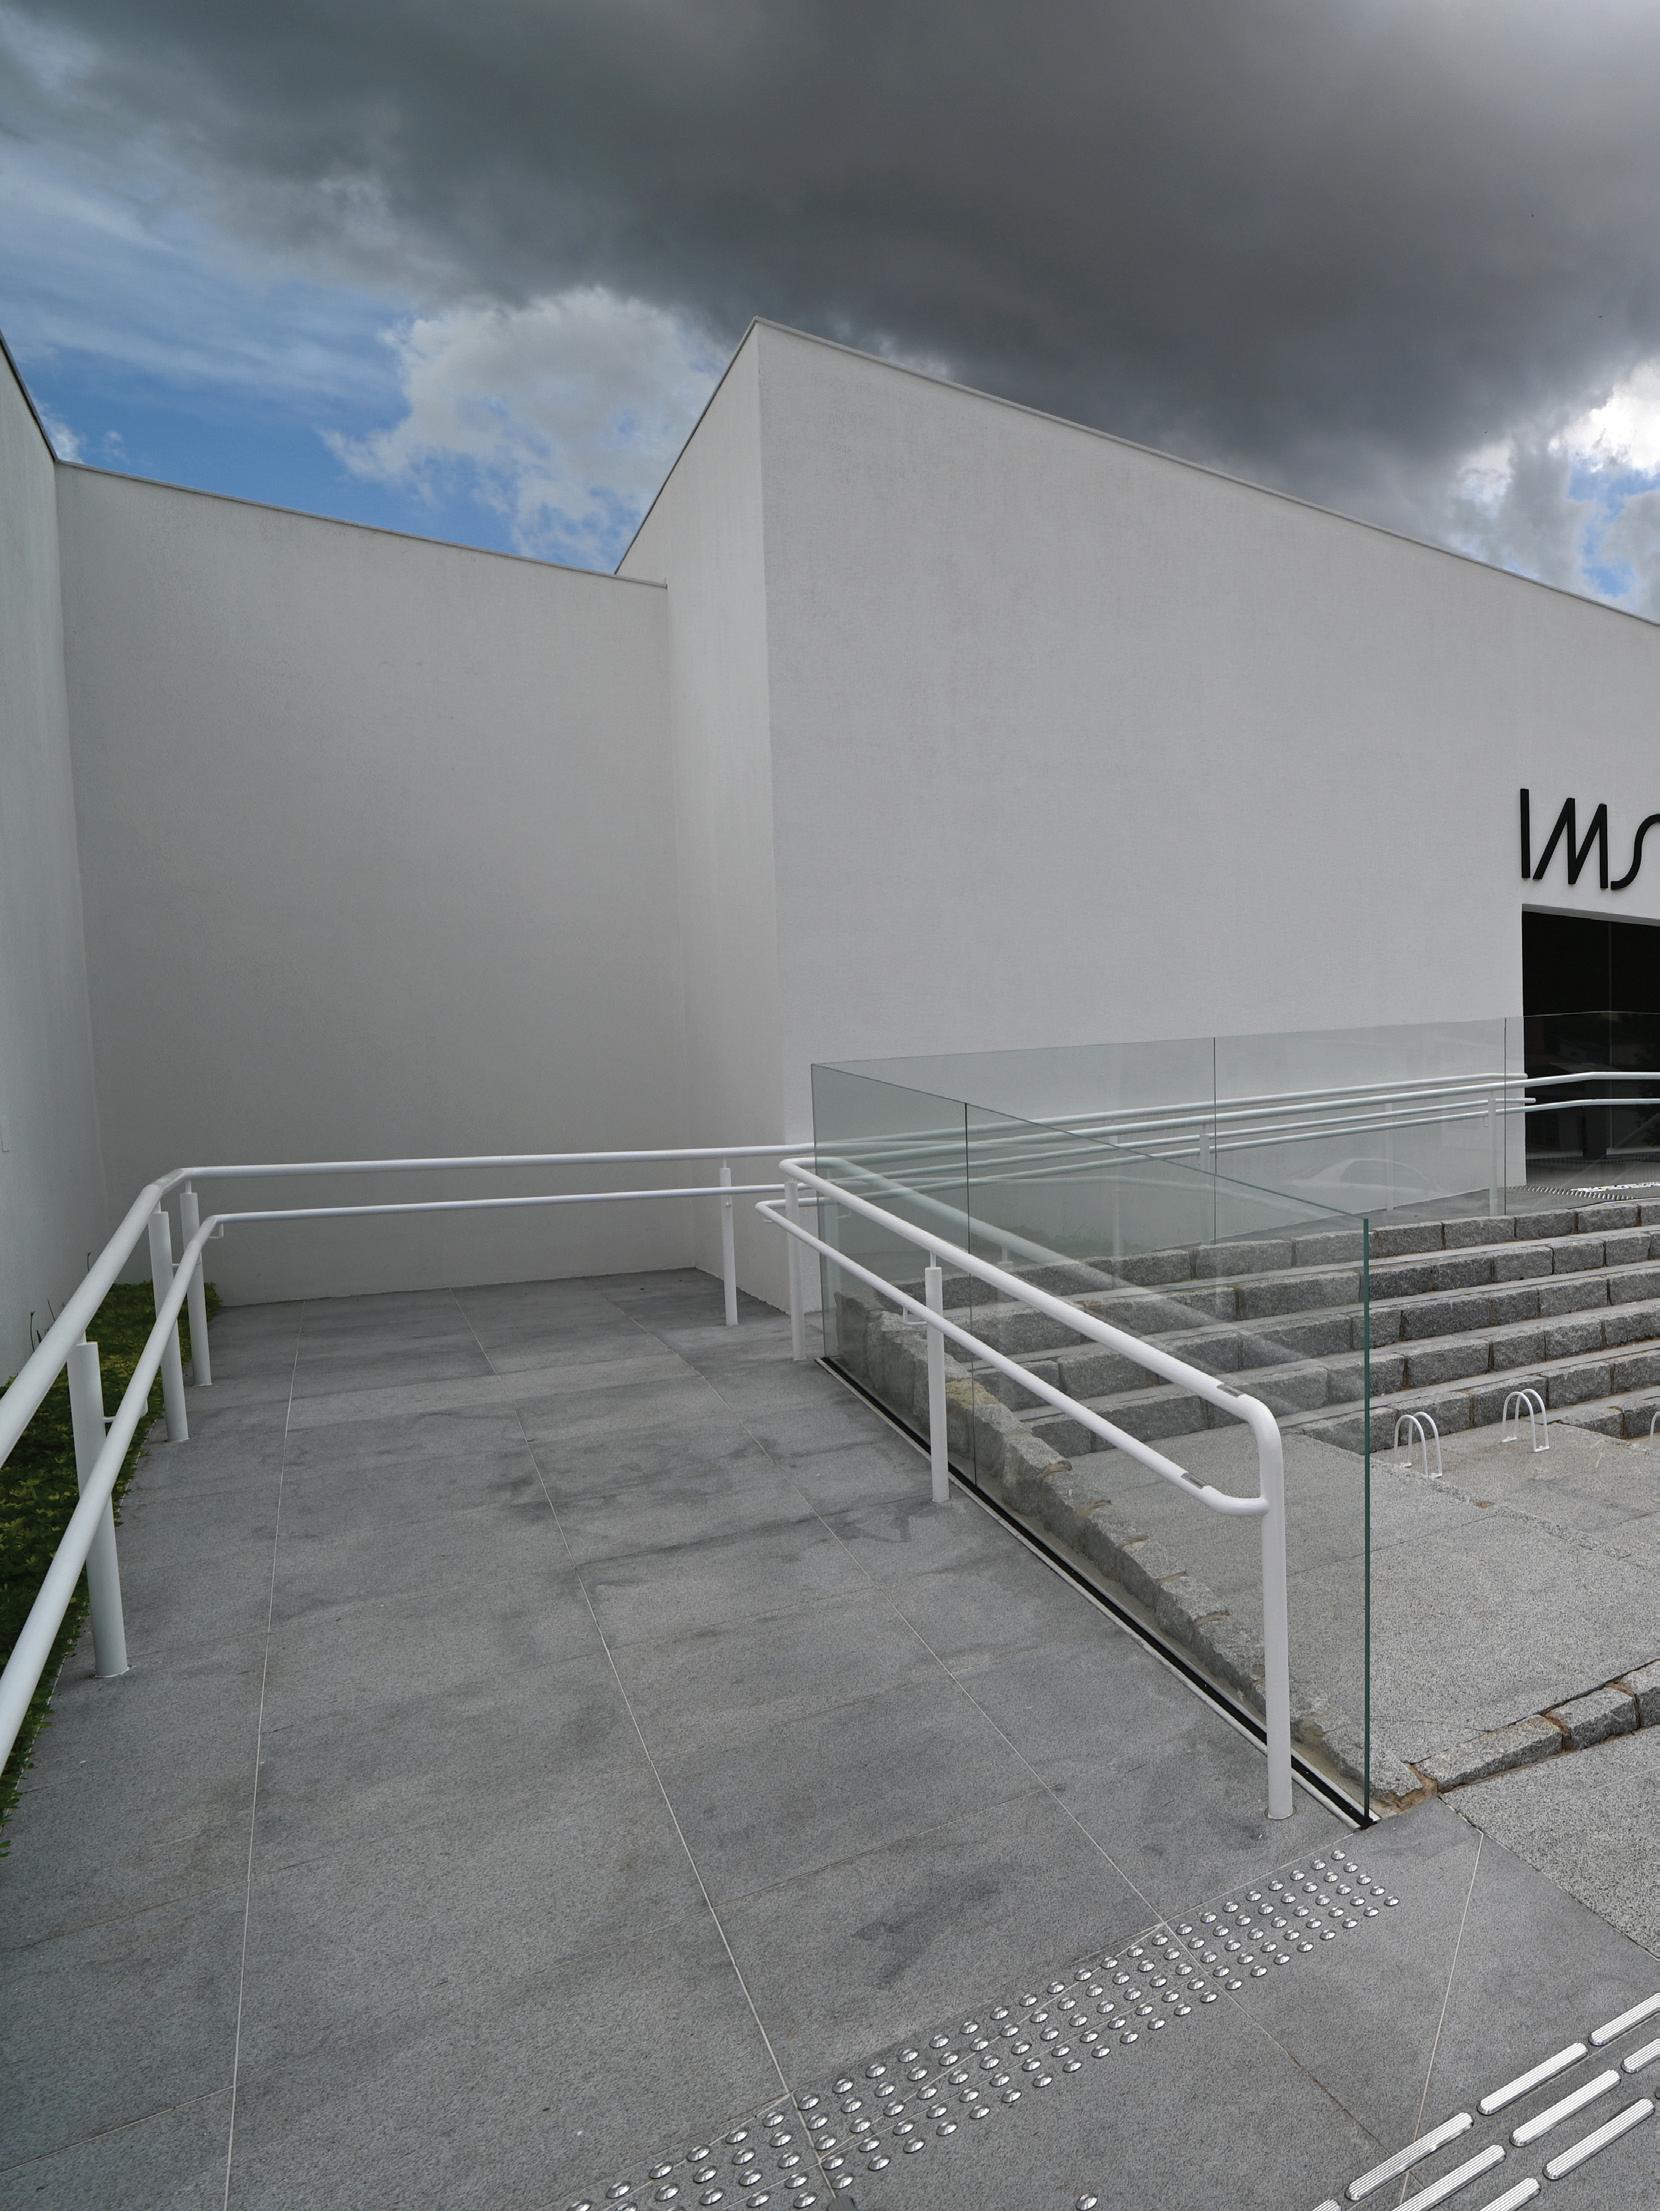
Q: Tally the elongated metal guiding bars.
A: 9